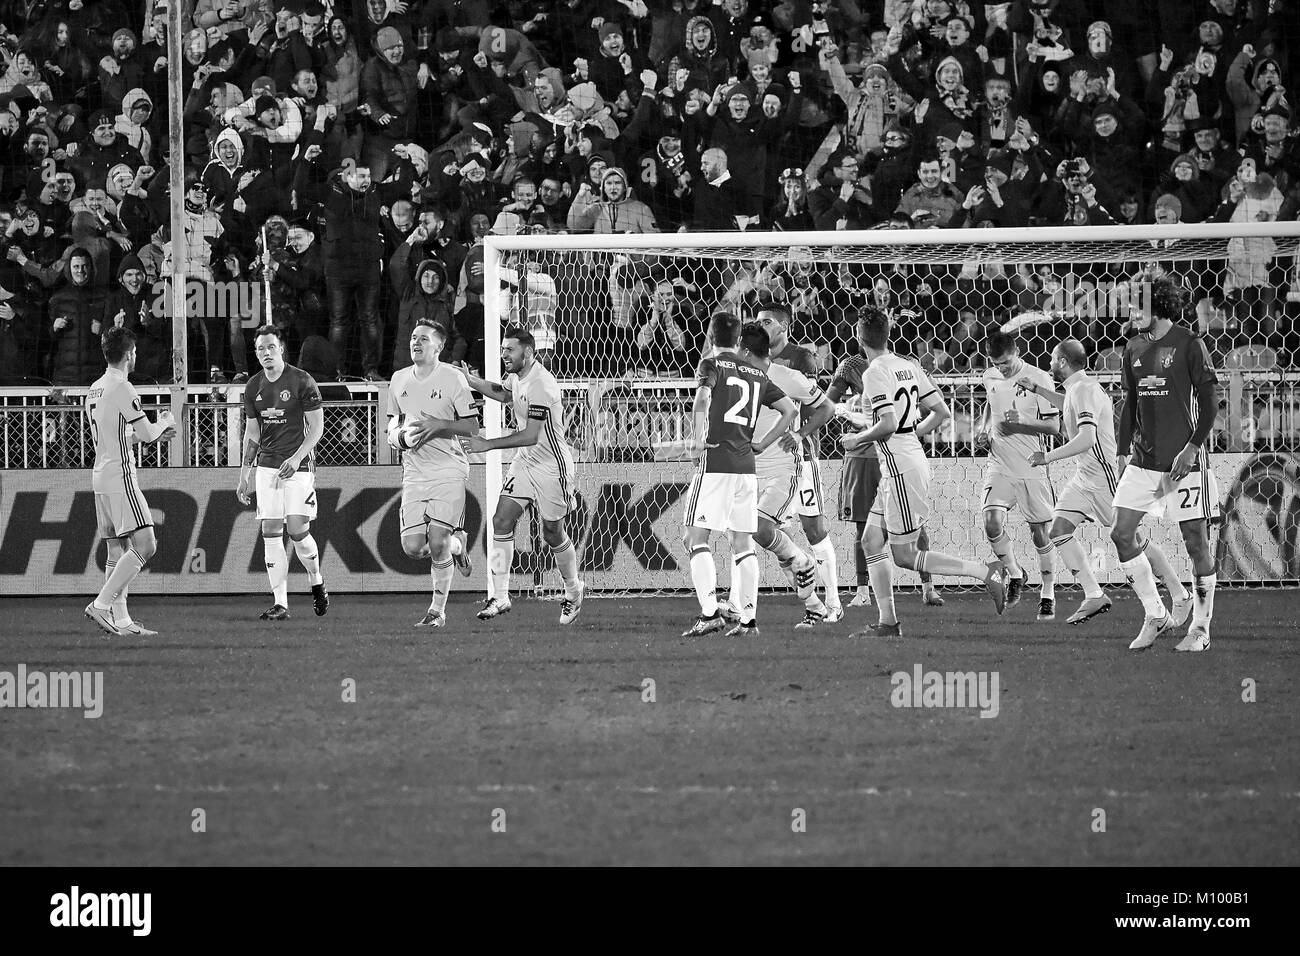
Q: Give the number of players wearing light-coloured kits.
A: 7